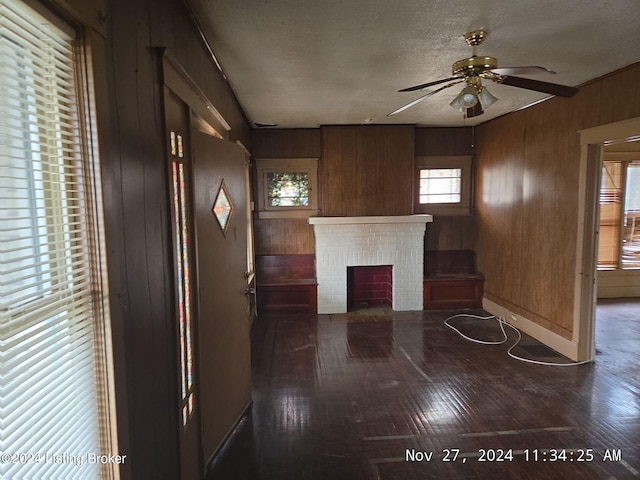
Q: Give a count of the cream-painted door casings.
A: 1